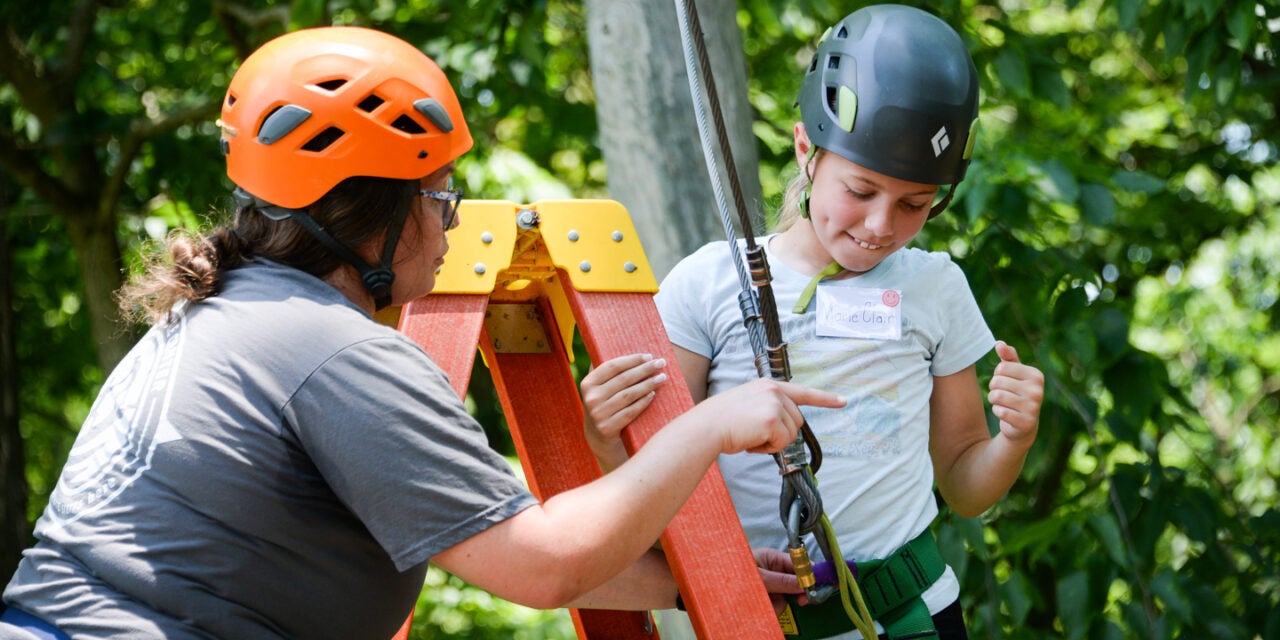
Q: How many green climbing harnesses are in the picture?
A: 1